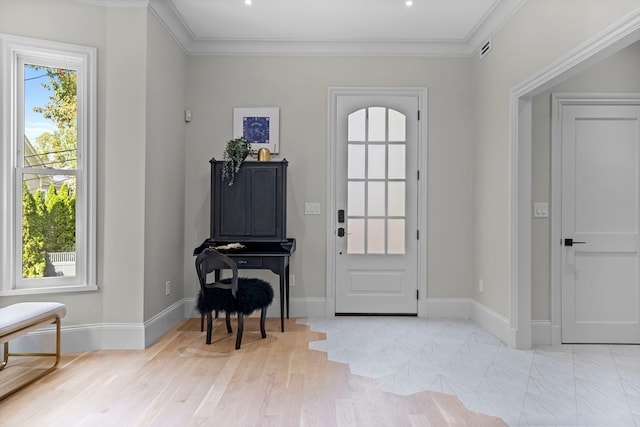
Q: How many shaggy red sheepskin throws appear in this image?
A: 0